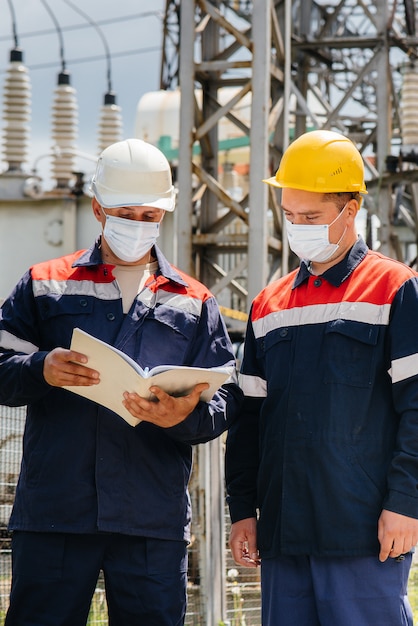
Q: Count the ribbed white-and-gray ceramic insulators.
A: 4